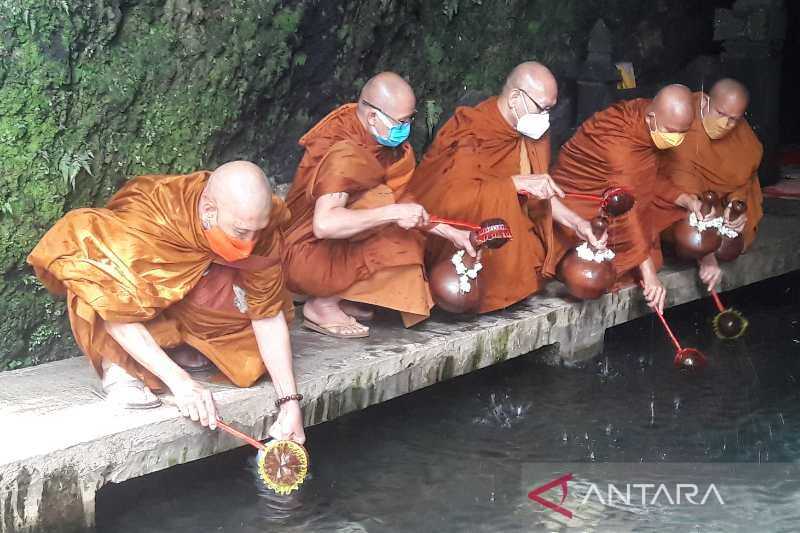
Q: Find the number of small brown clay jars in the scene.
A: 4